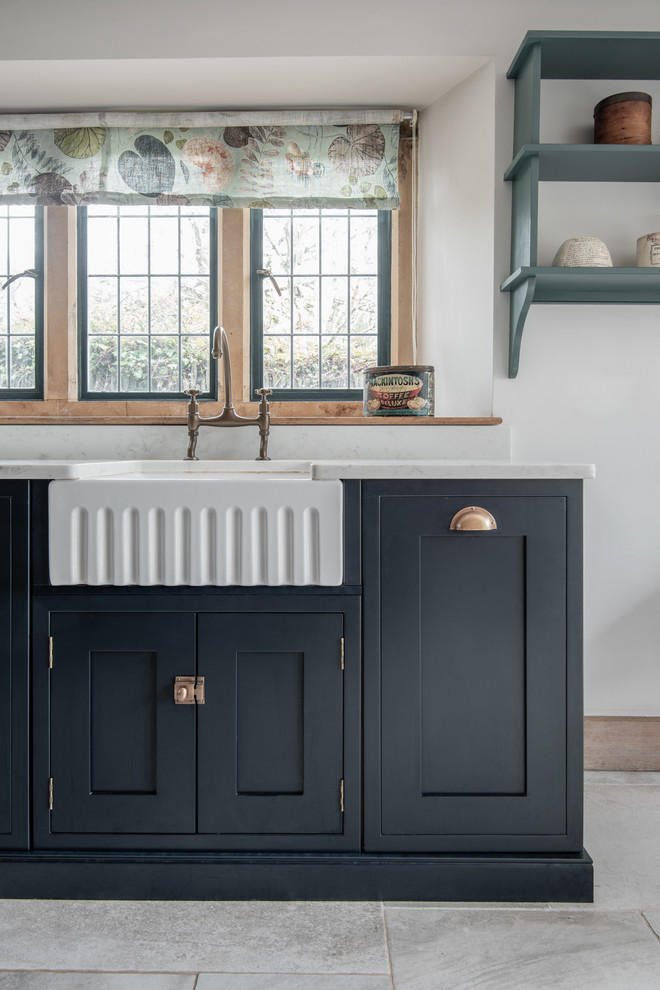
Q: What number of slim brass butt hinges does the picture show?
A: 4